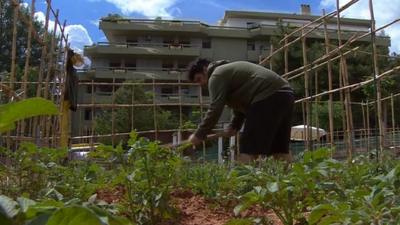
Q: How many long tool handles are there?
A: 1